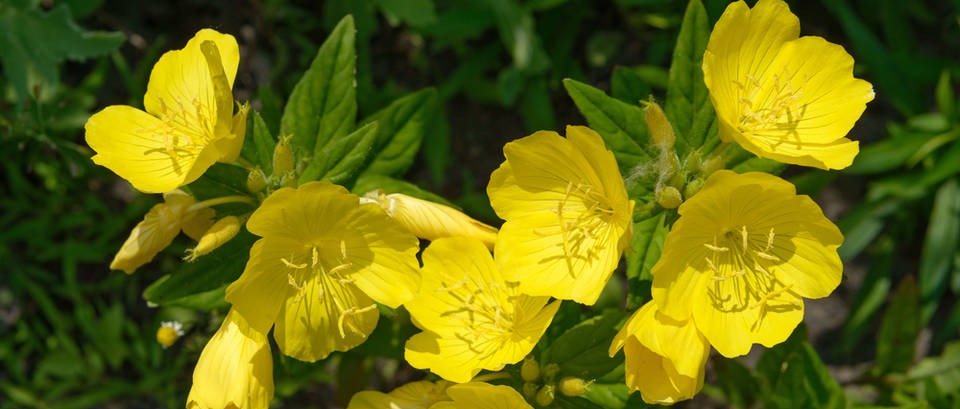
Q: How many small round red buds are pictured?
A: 0